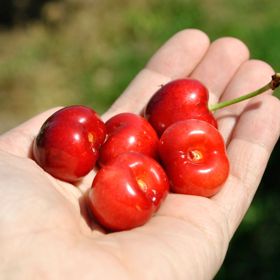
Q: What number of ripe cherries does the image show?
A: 5